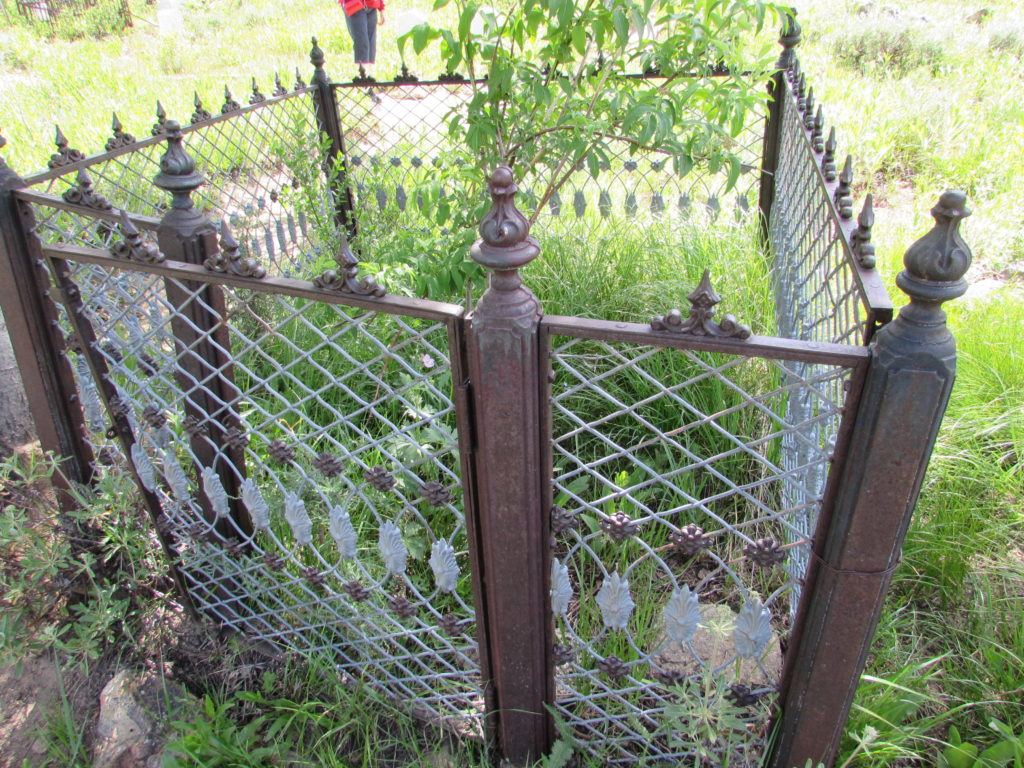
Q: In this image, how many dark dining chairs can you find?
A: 0